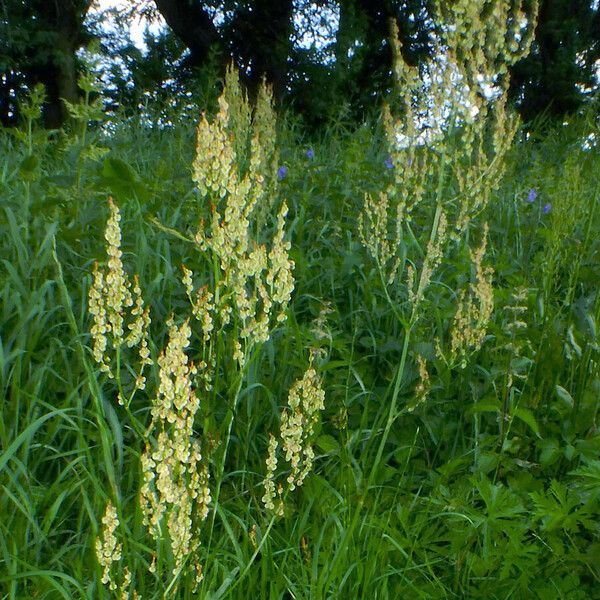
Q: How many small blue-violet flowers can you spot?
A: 5